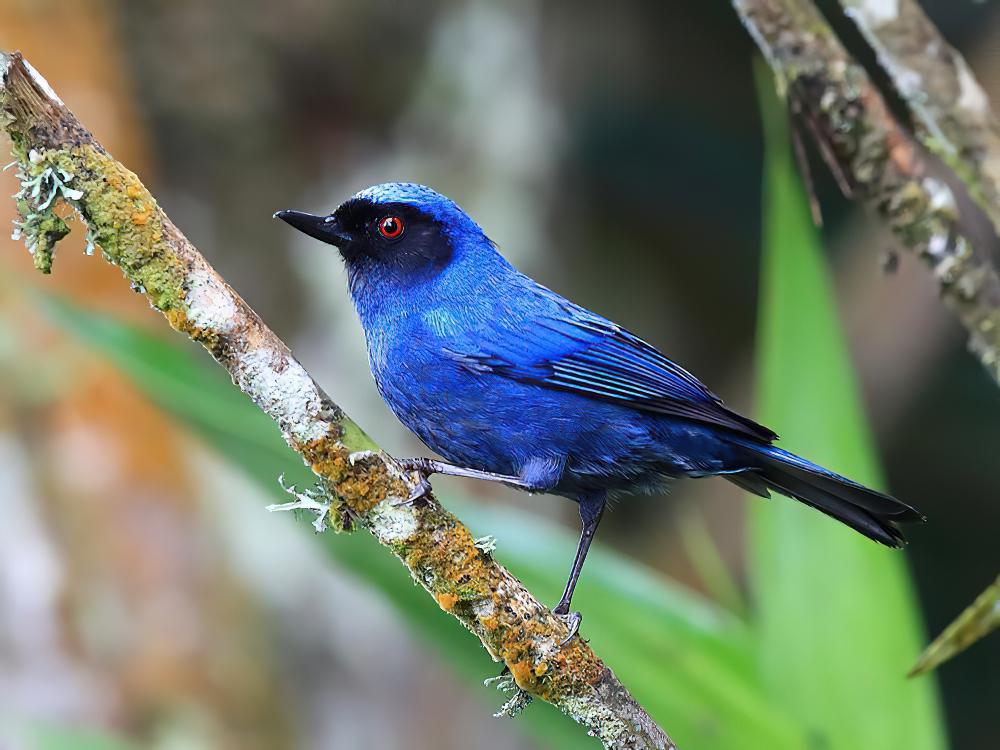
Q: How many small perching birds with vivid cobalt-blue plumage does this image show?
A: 1